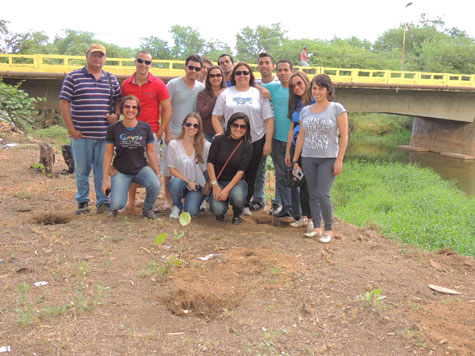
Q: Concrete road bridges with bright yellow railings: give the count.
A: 1